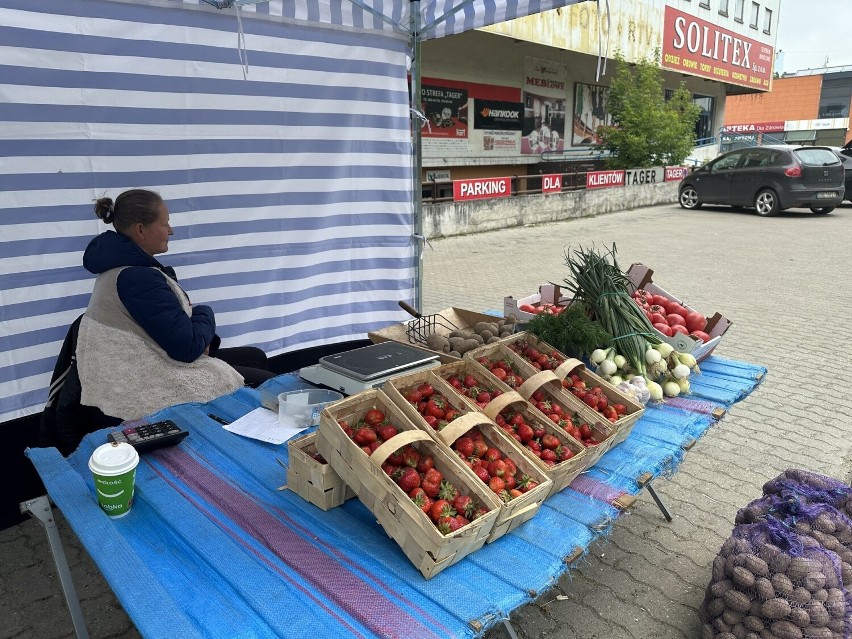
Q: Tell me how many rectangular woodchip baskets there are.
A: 6